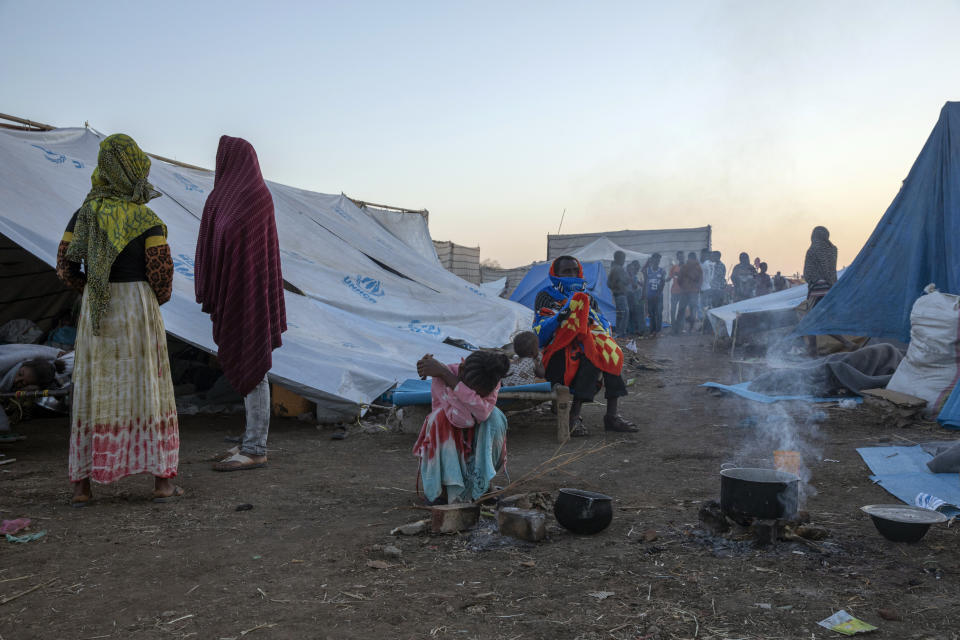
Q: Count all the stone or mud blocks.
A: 2